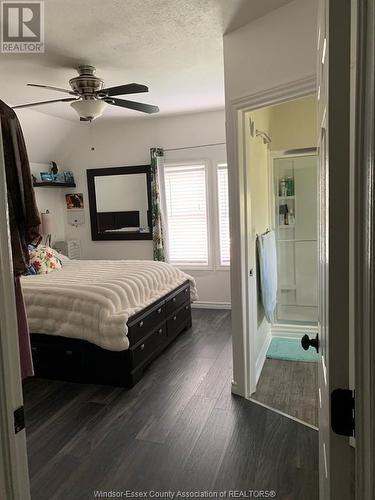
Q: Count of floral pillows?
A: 1